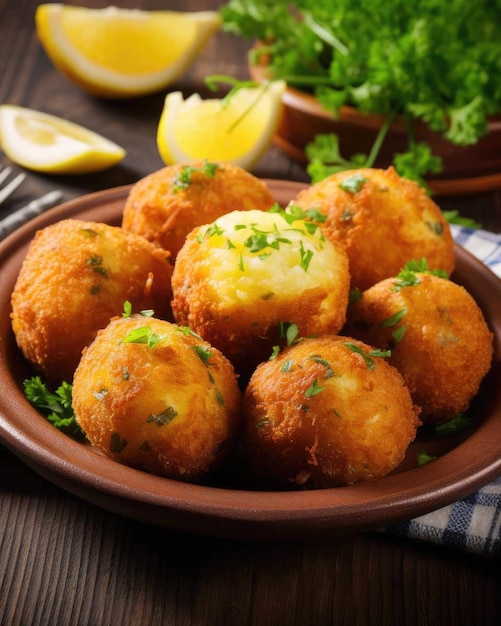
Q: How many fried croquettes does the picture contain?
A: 7